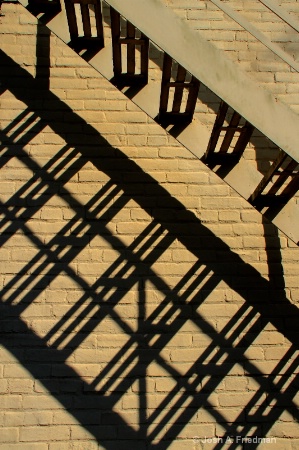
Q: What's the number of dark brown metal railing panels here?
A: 6